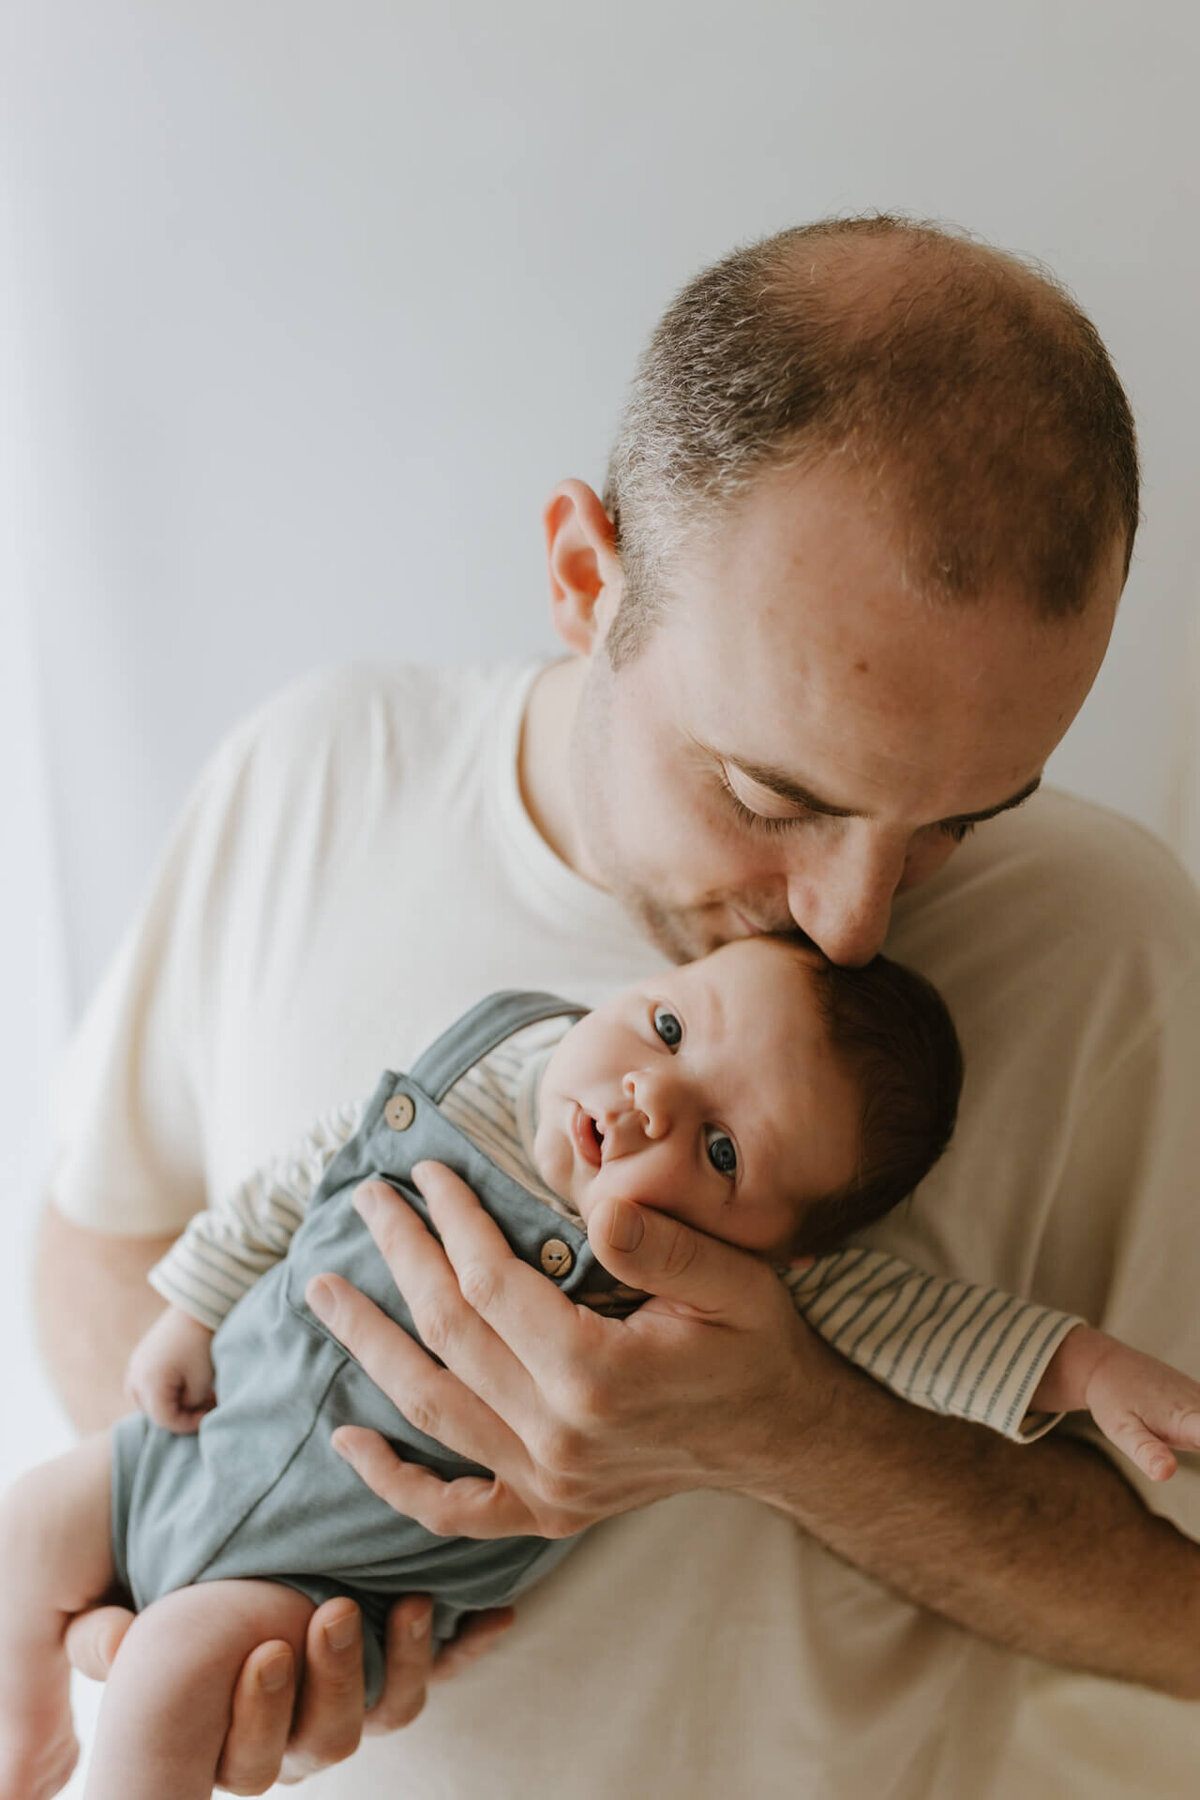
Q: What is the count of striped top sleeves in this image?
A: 2